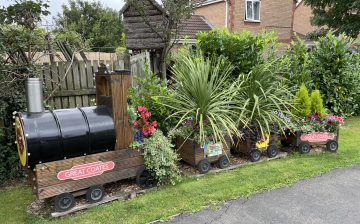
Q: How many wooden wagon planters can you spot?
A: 3